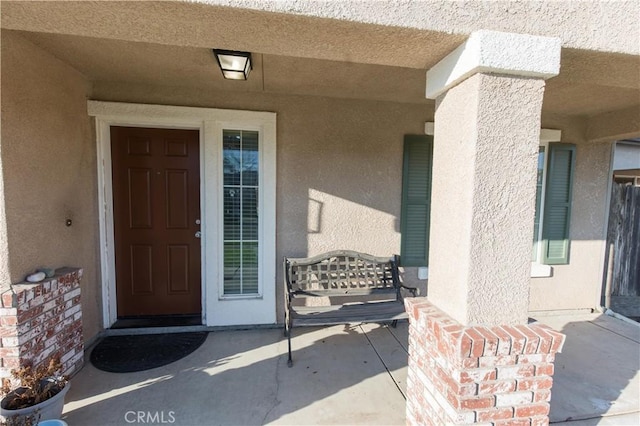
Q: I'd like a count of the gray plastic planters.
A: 1